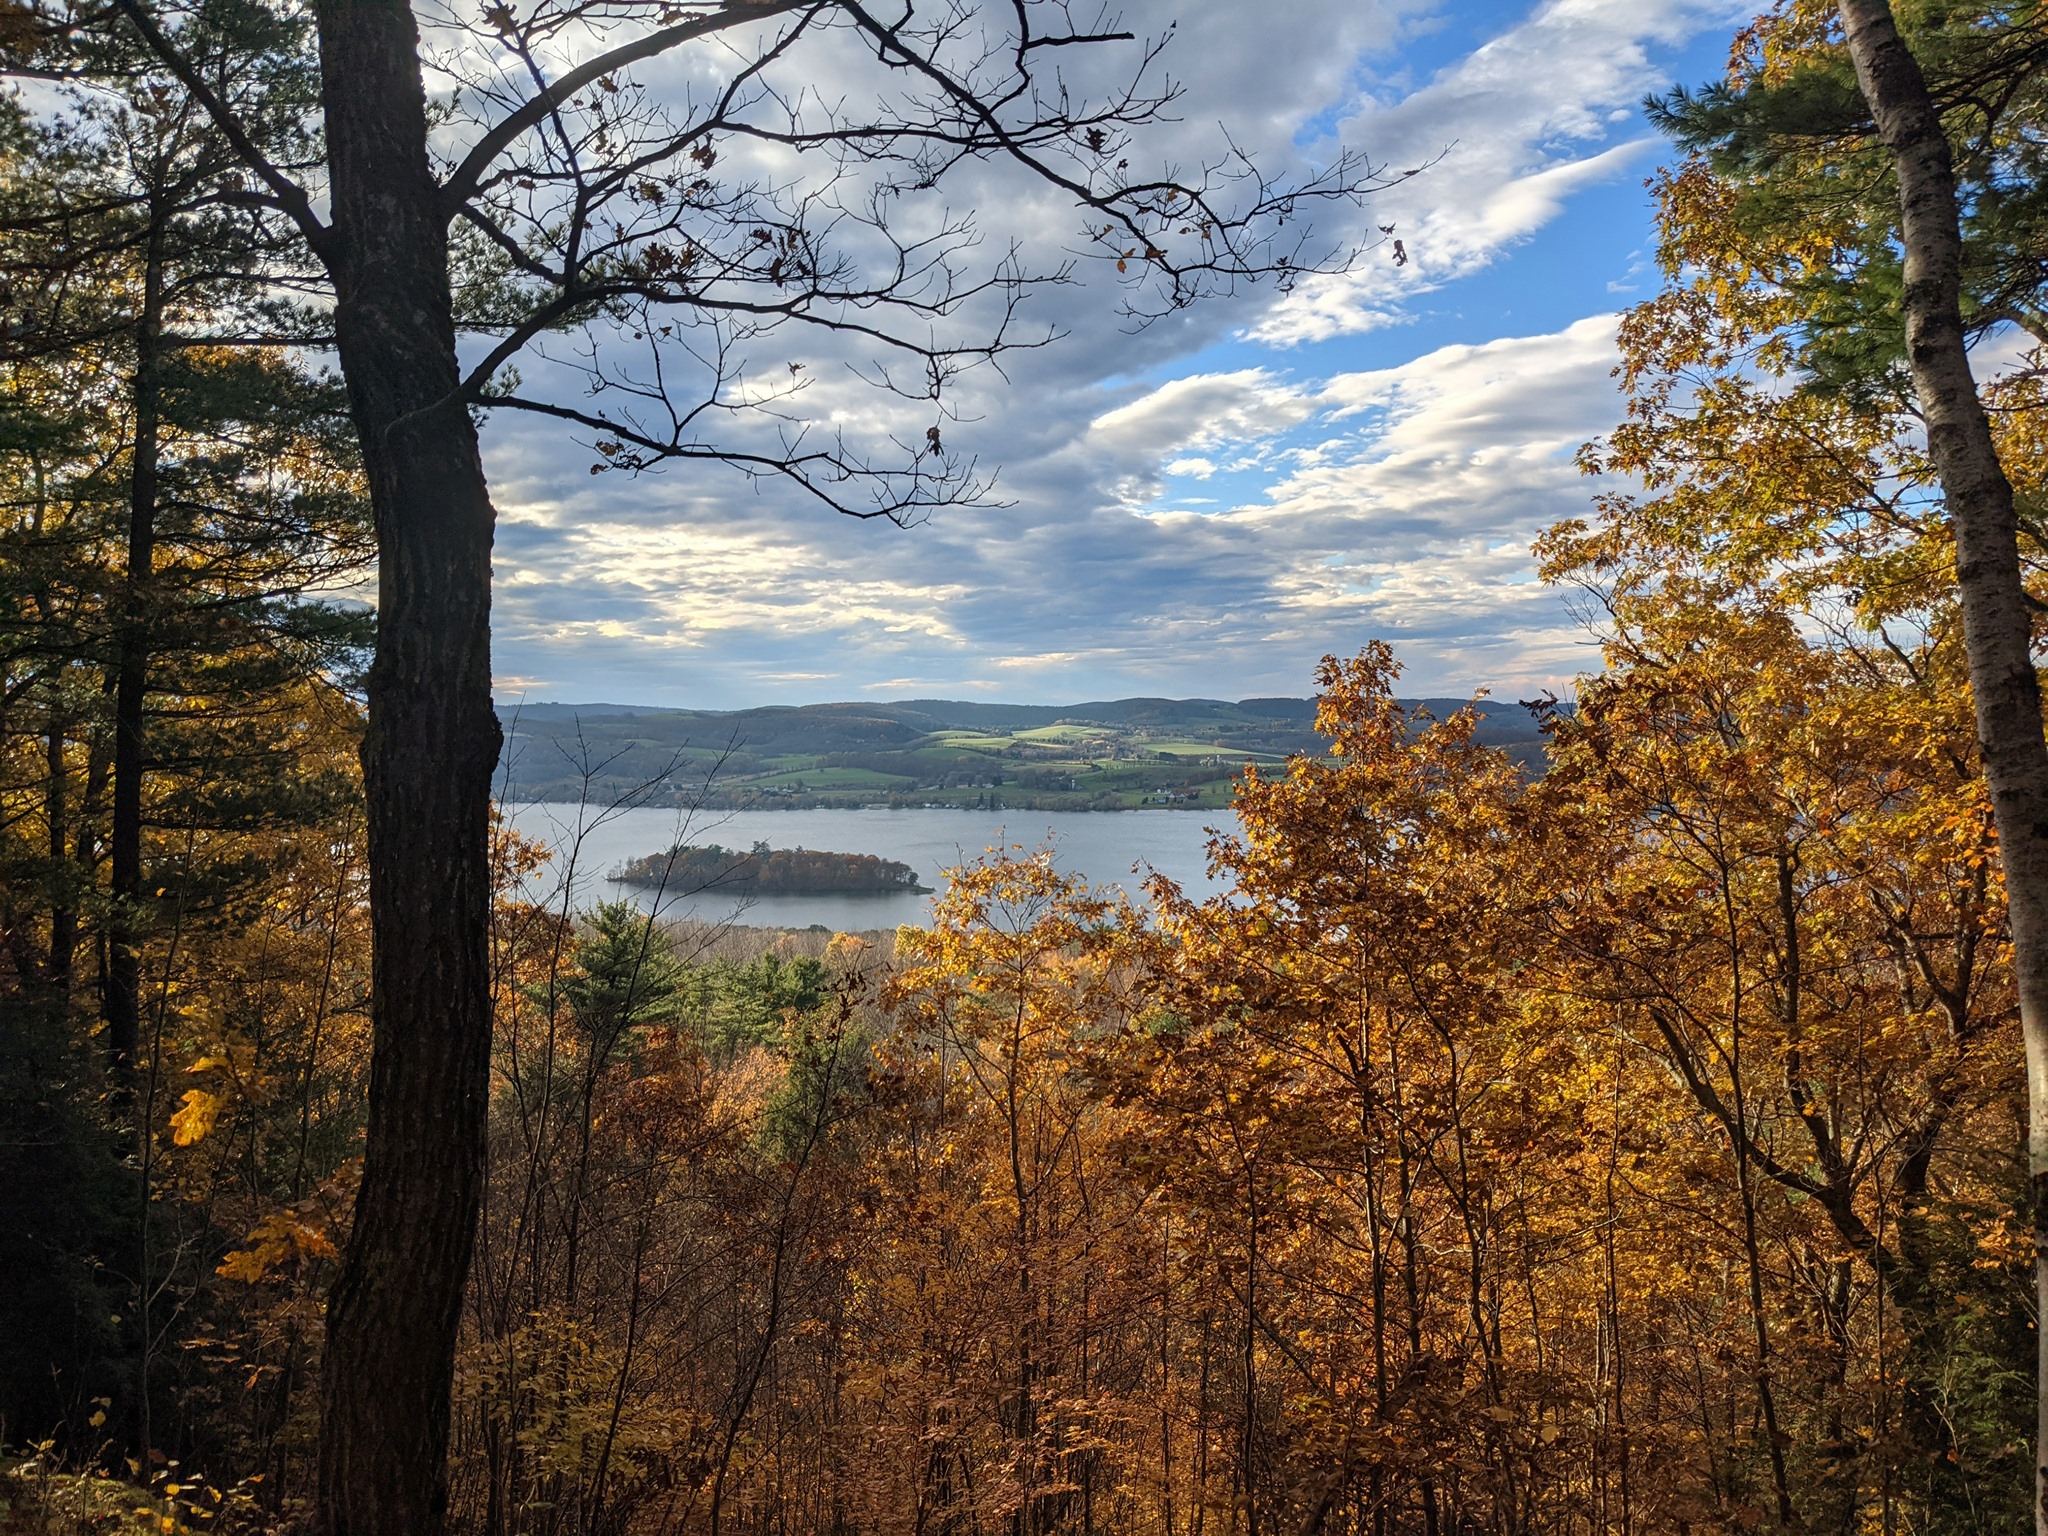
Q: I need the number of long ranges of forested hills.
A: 1